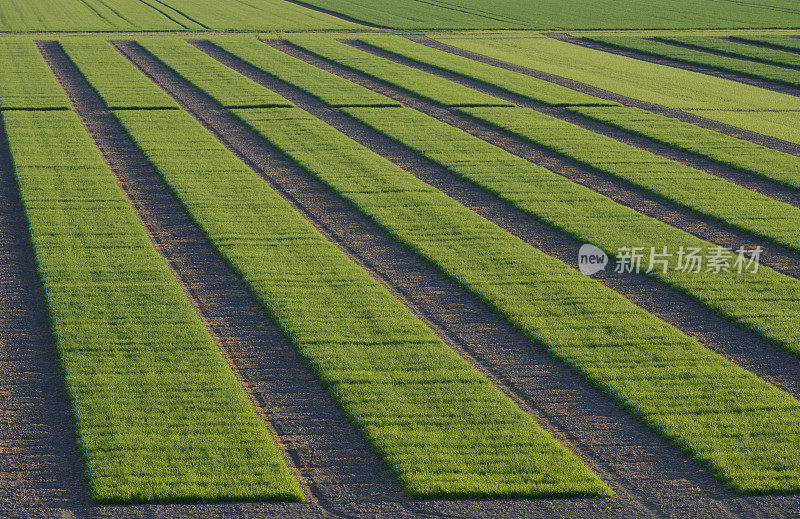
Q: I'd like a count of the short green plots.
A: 6